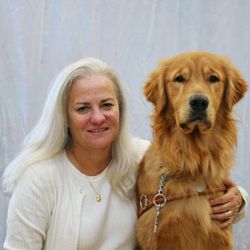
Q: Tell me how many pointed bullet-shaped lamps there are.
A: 0